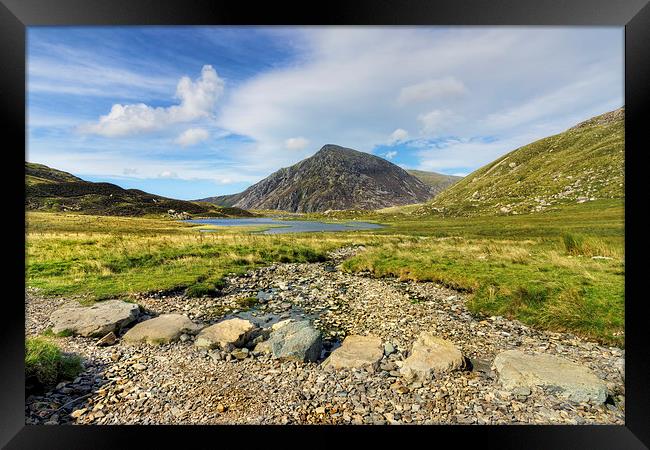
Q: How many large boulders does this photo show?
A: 7